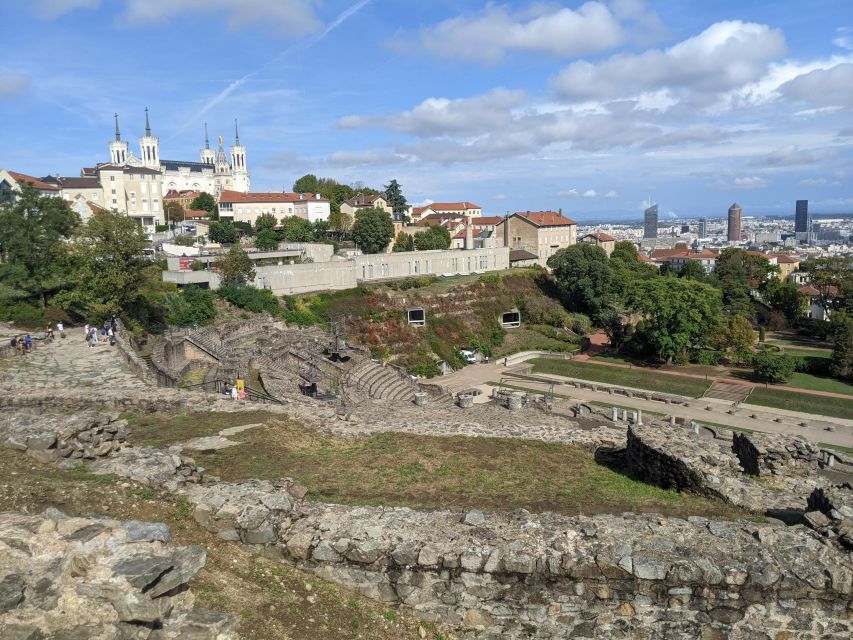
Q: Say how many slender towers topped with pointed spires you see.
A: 4